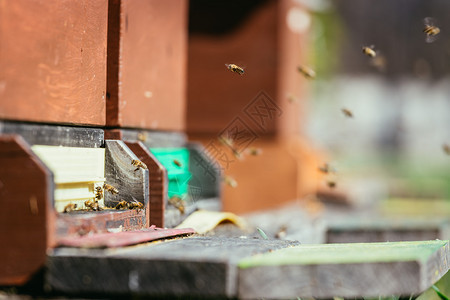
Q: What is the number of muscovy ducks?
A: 0